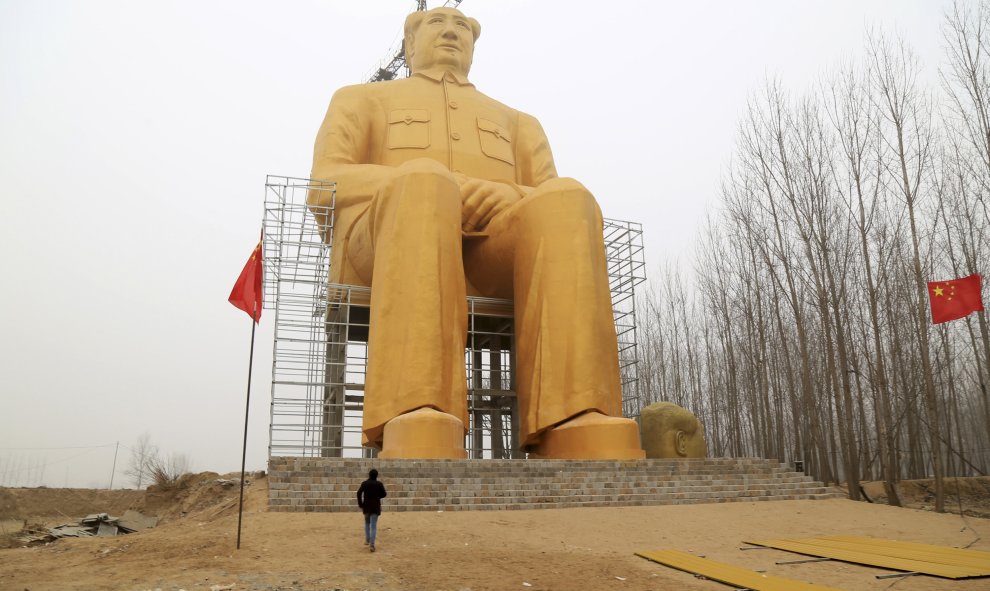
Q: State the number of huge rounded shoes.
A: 2